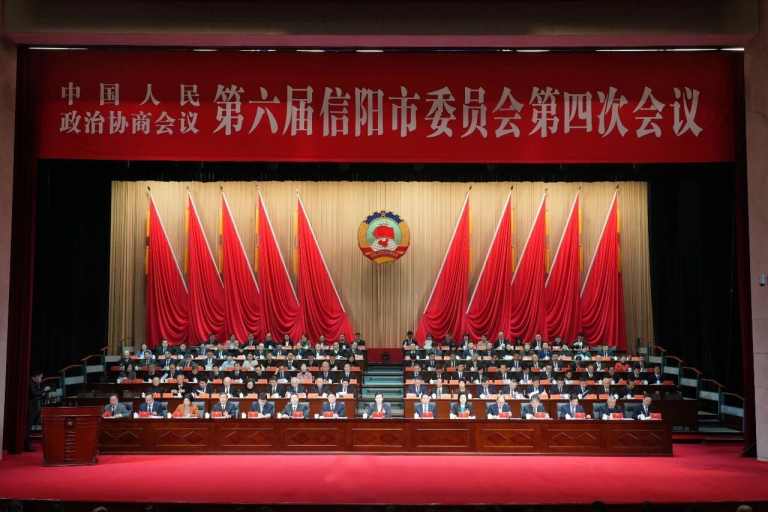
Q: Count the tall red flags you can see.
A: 10